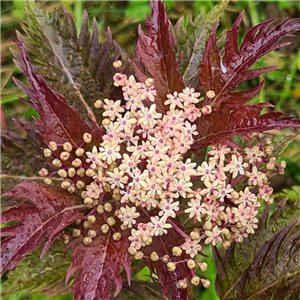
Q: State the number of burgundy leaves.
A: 7